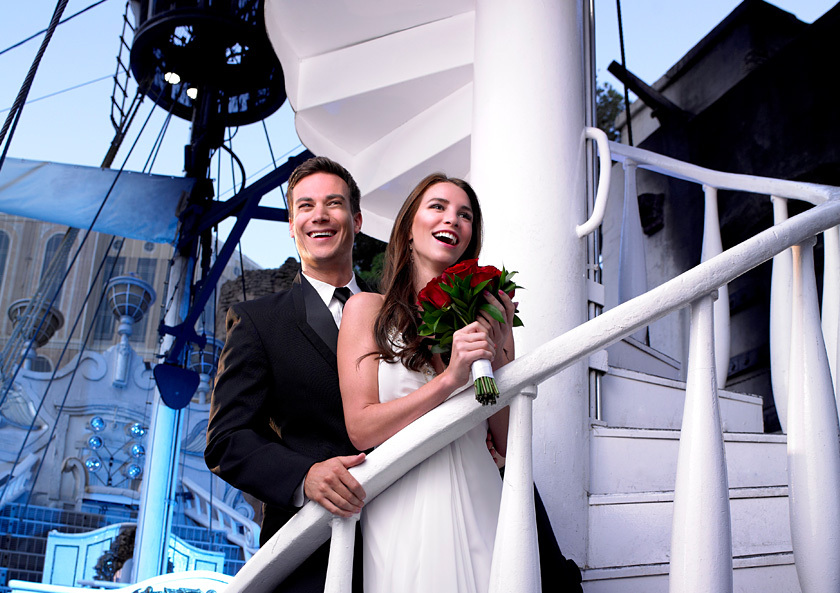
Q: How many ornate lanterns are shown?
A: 3